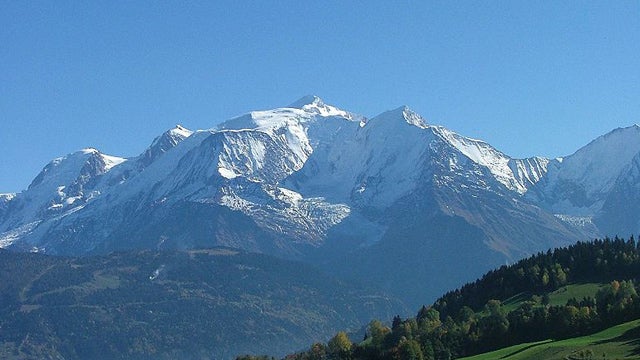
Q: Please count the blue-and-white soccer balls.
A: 0